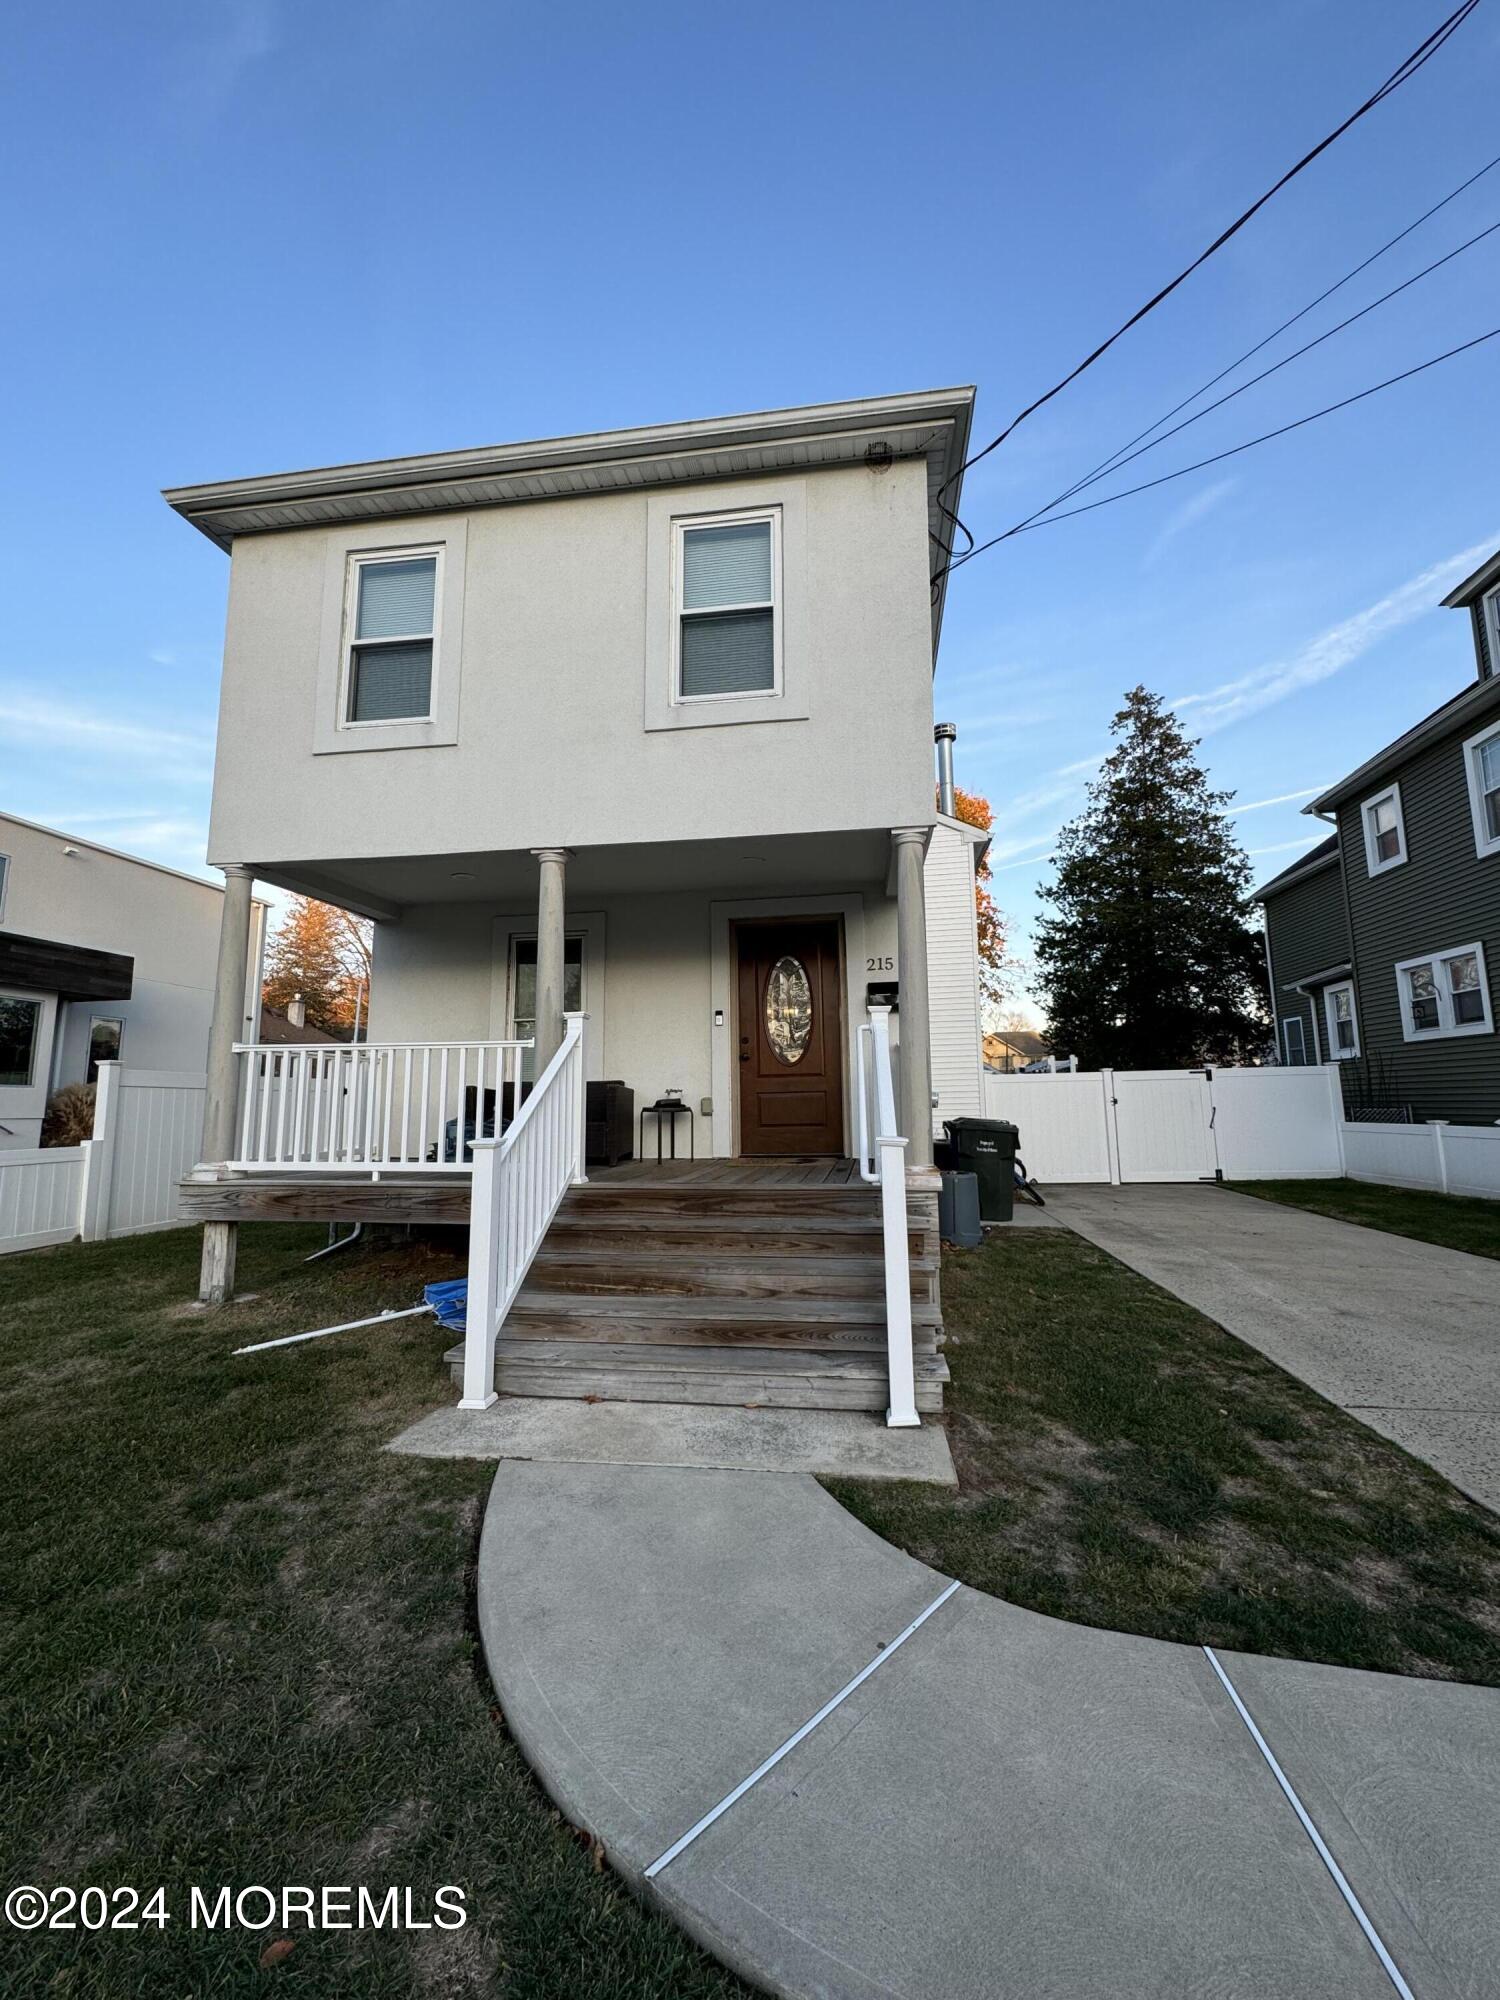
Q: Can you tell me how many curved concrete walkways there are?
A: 1